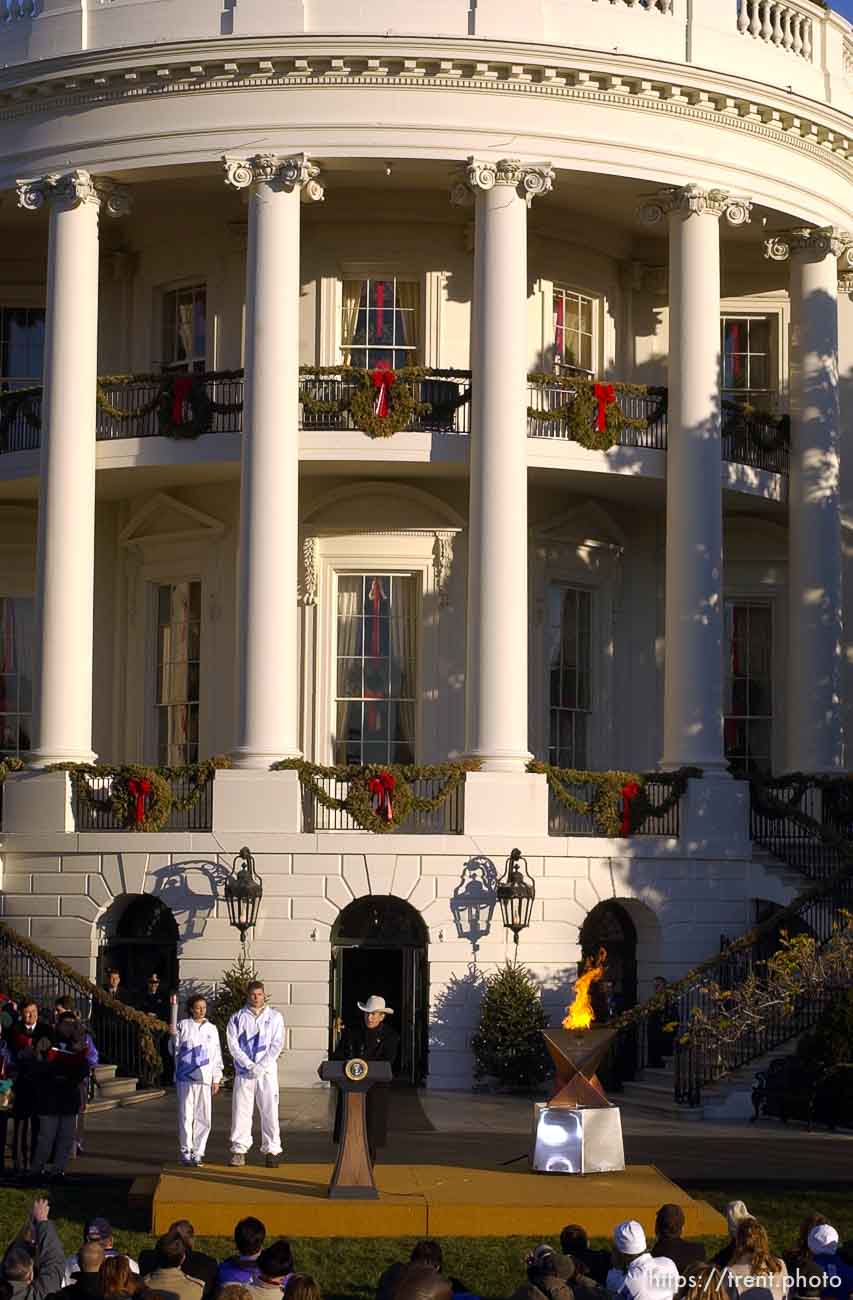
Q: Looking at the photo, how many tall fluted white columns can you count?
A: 5